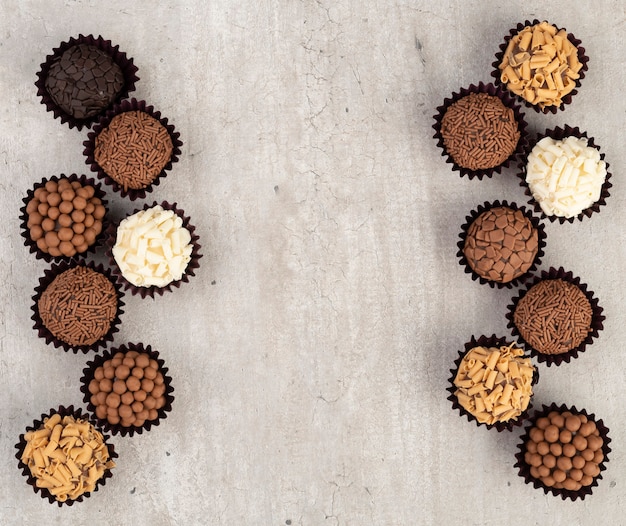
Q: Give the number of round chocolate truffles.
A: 14